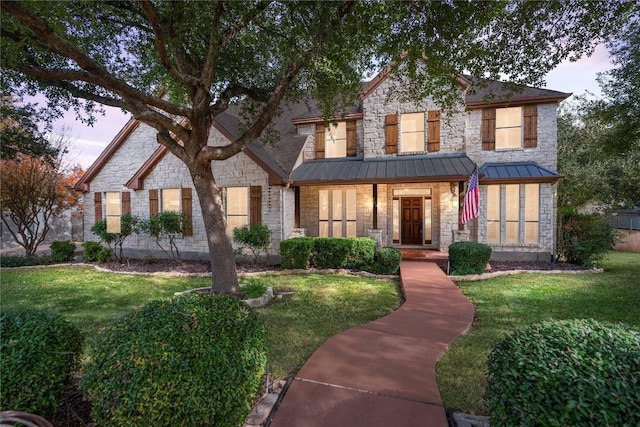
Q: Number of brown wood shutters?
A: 12